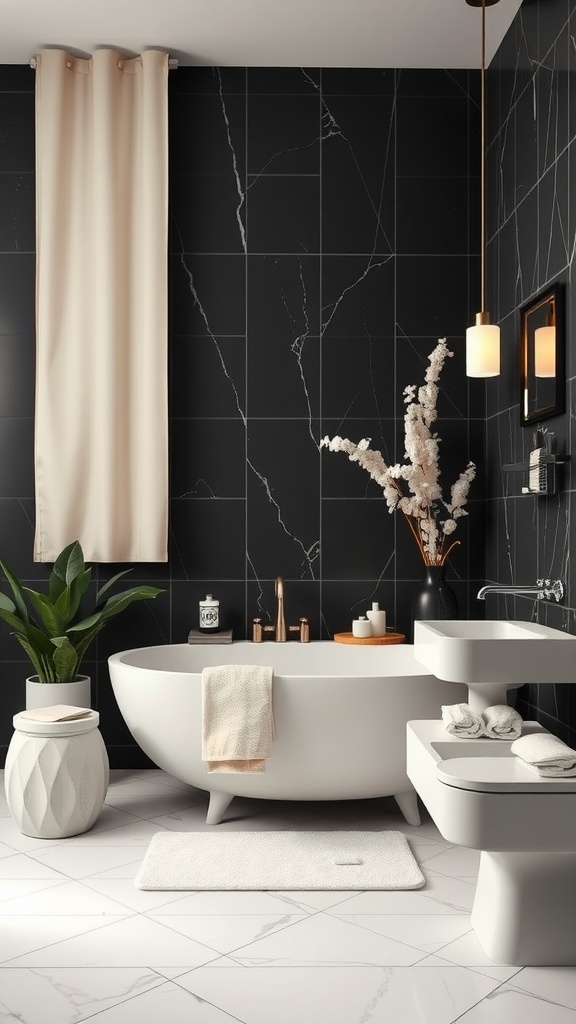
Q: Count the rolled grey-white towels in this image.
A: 2